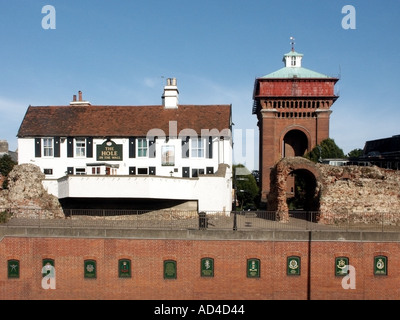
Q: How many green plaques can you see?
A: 10